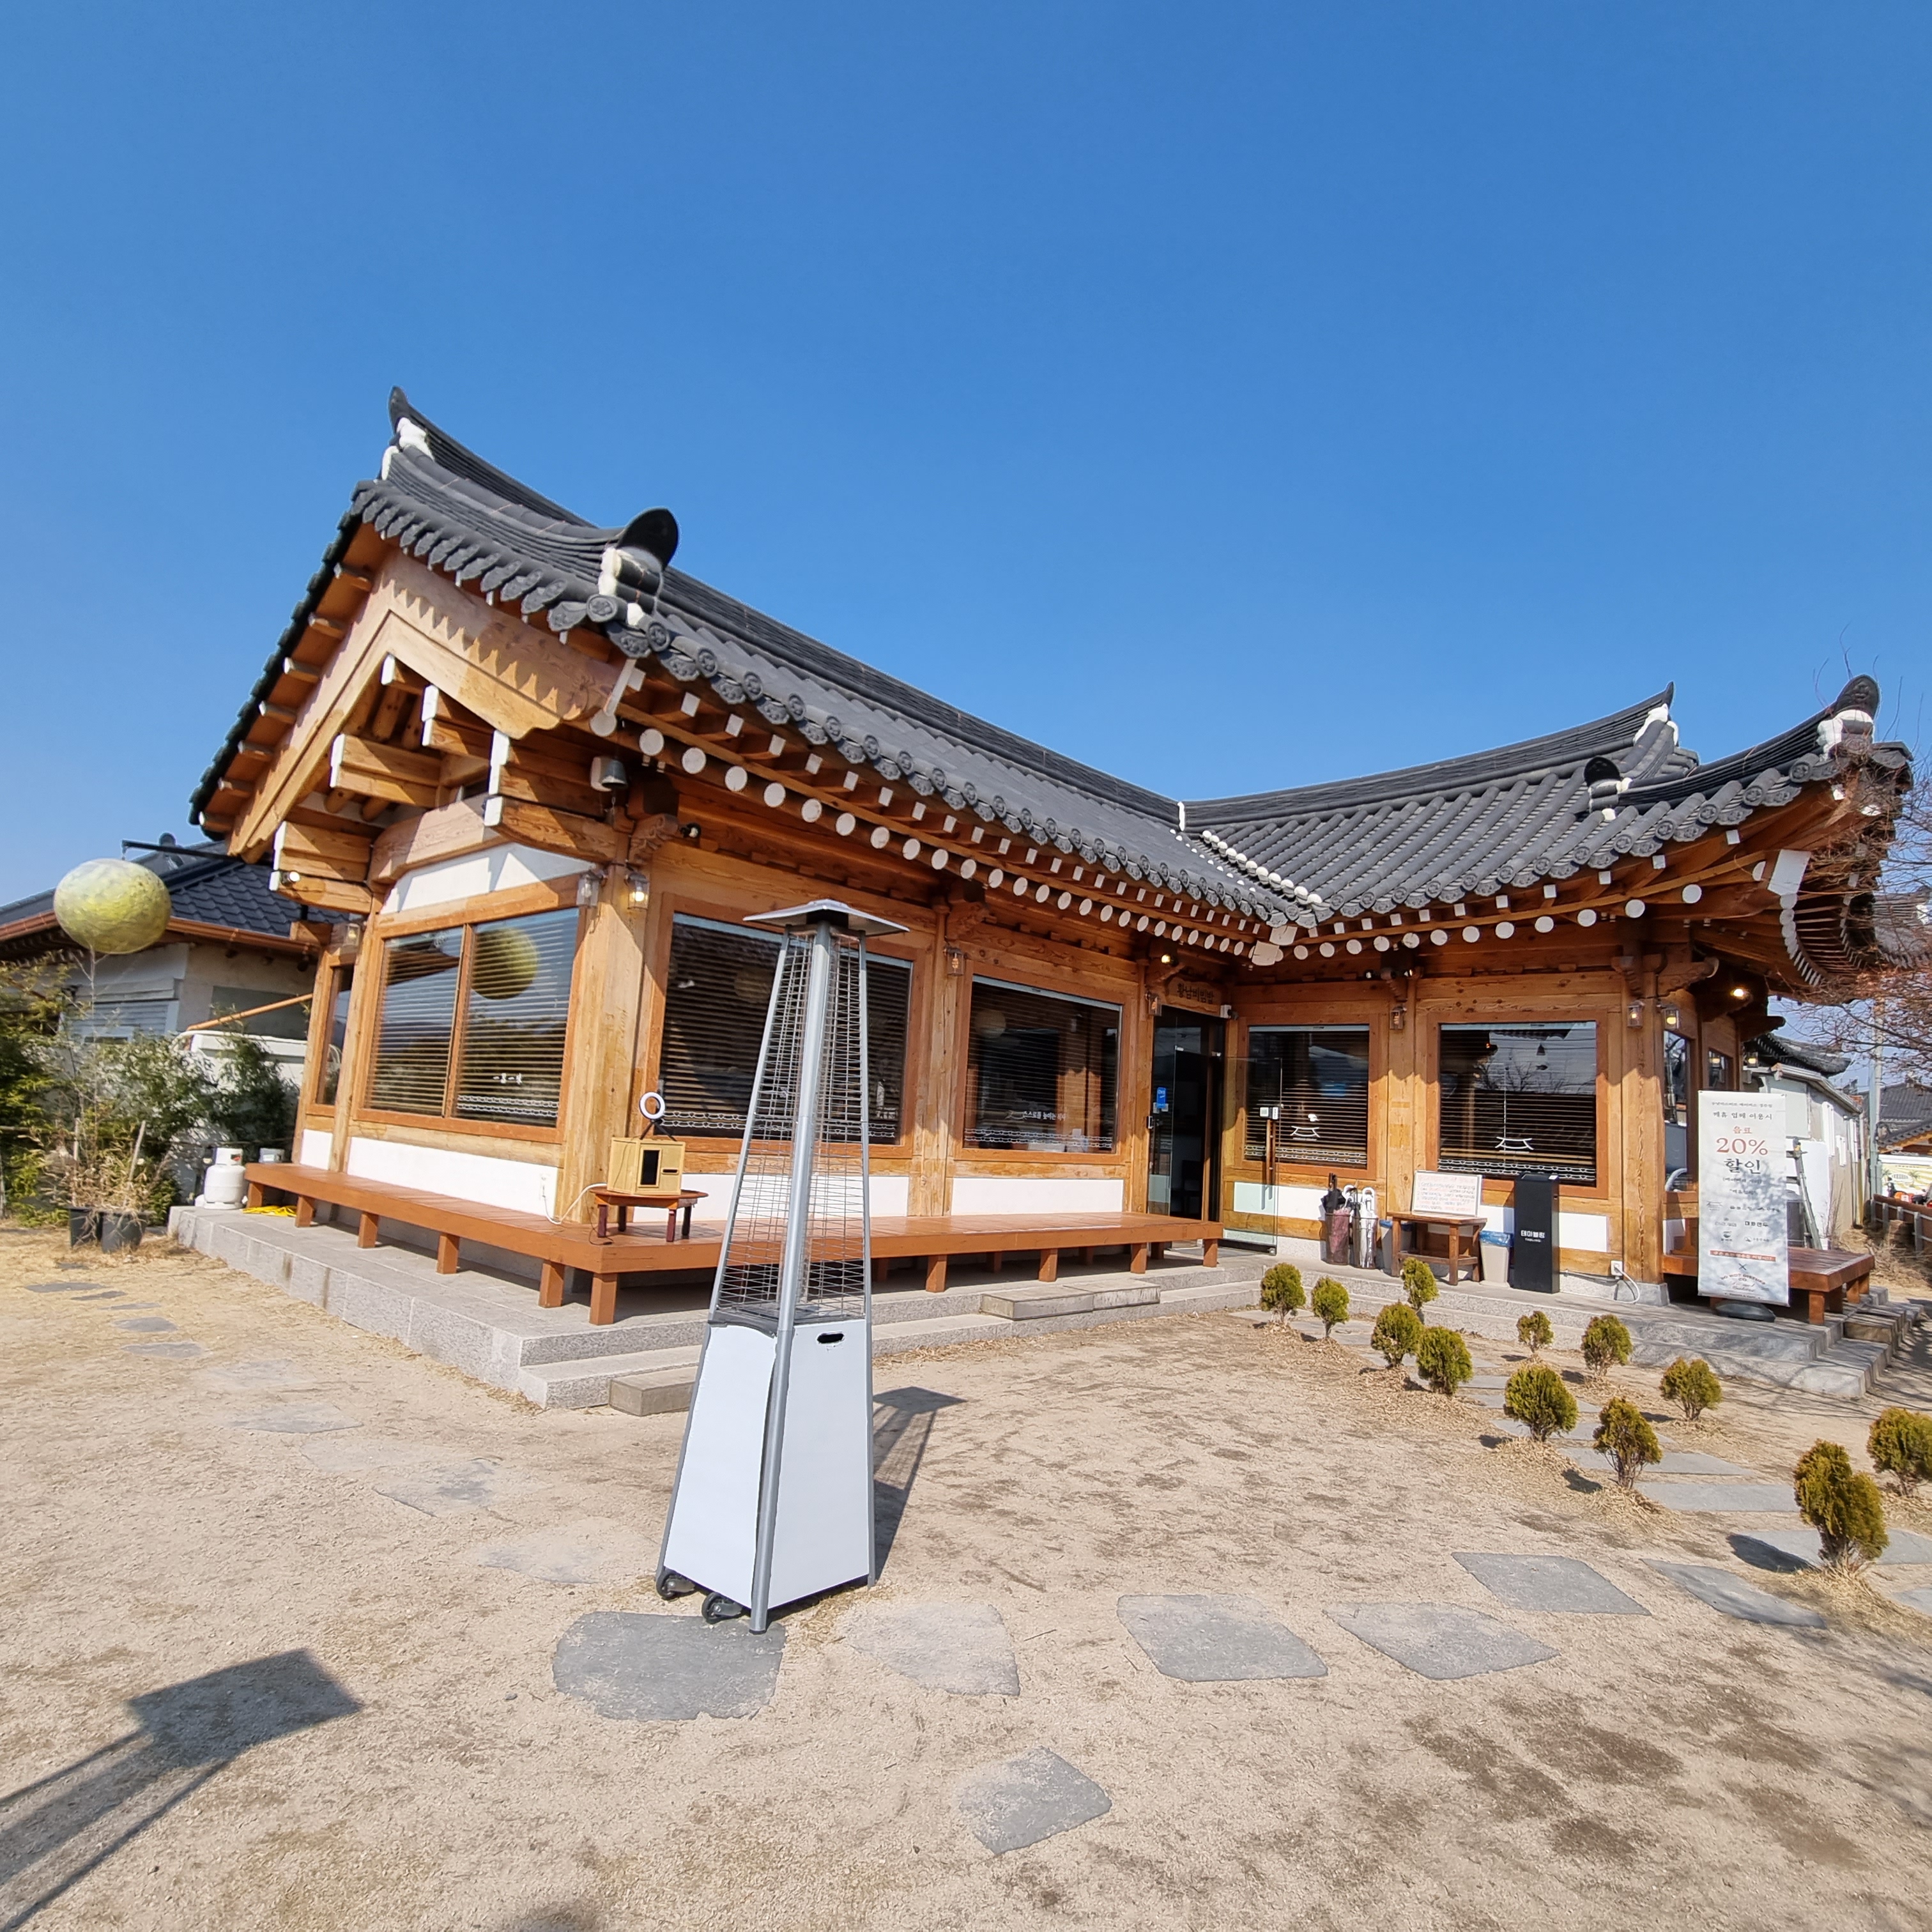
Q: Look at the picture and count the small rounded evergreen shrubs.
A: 12